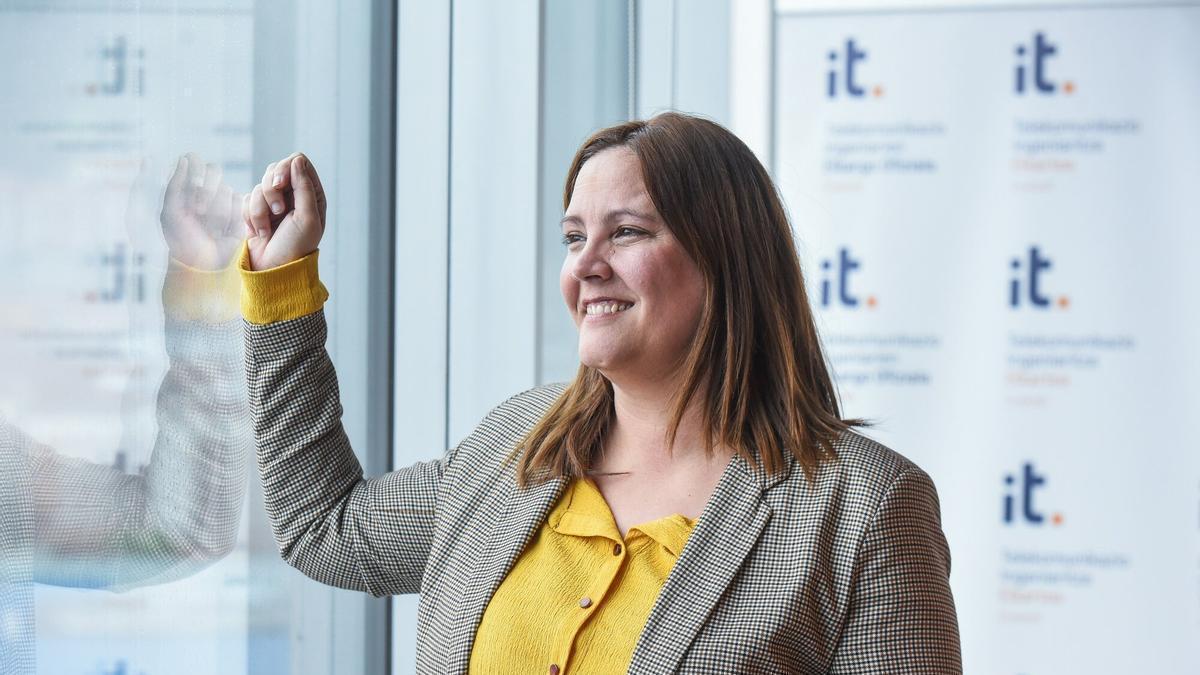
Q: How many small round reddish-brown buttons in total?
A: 3